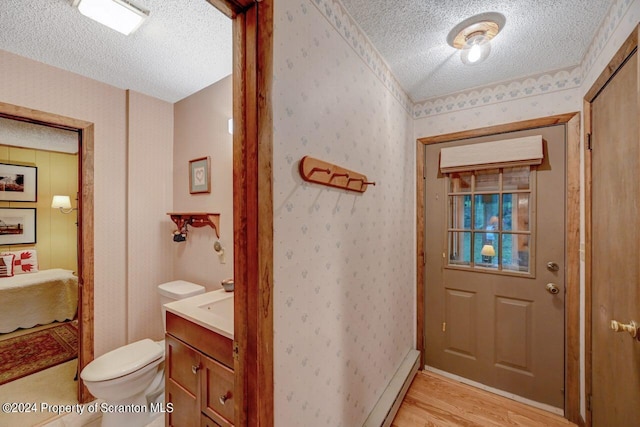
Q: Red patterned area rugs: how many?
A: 1